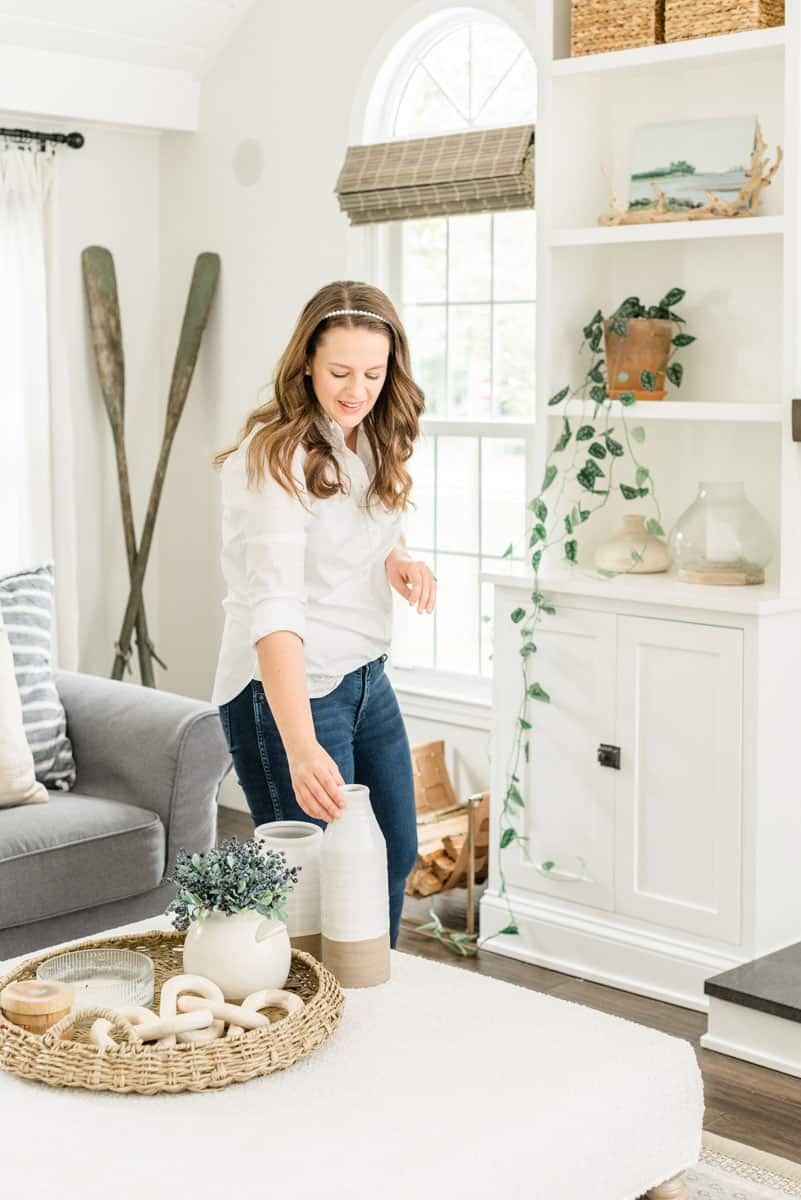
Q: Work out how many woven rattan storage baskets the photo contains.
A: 2